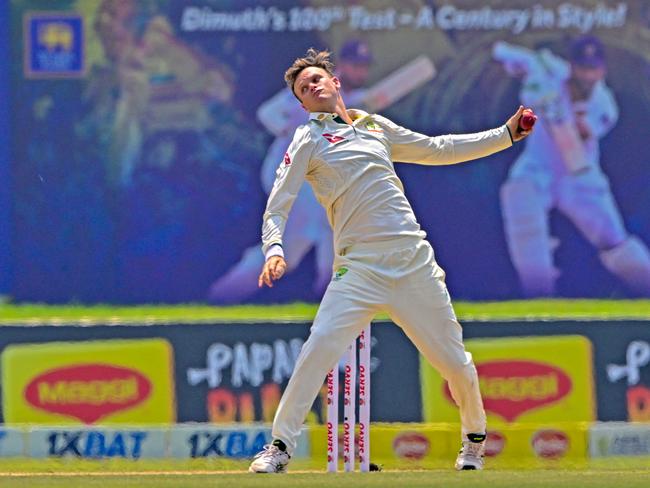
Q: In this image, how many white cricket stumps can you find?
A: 3